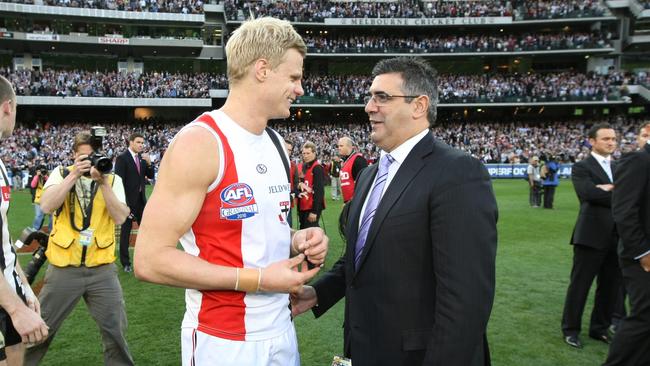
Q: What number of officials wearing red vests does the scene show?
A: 3